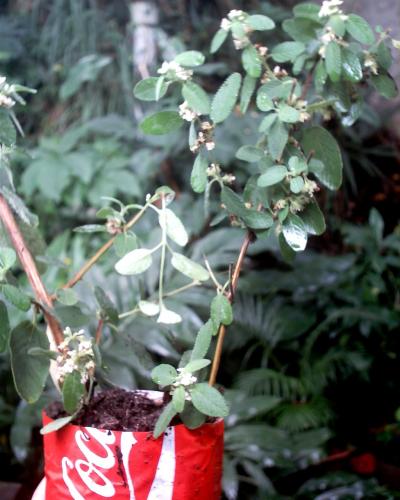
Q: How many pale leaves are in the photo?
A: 5